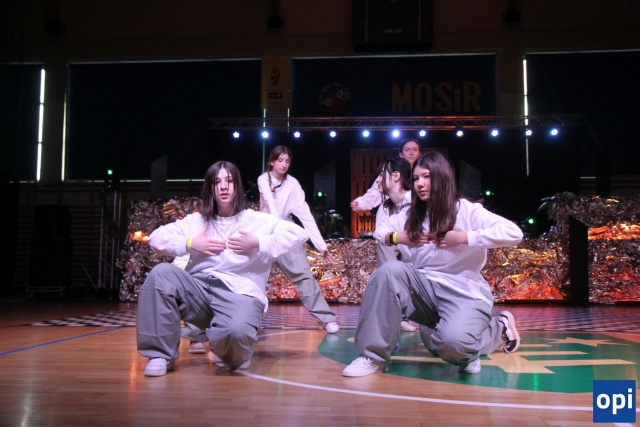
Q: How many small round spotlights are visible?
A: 11